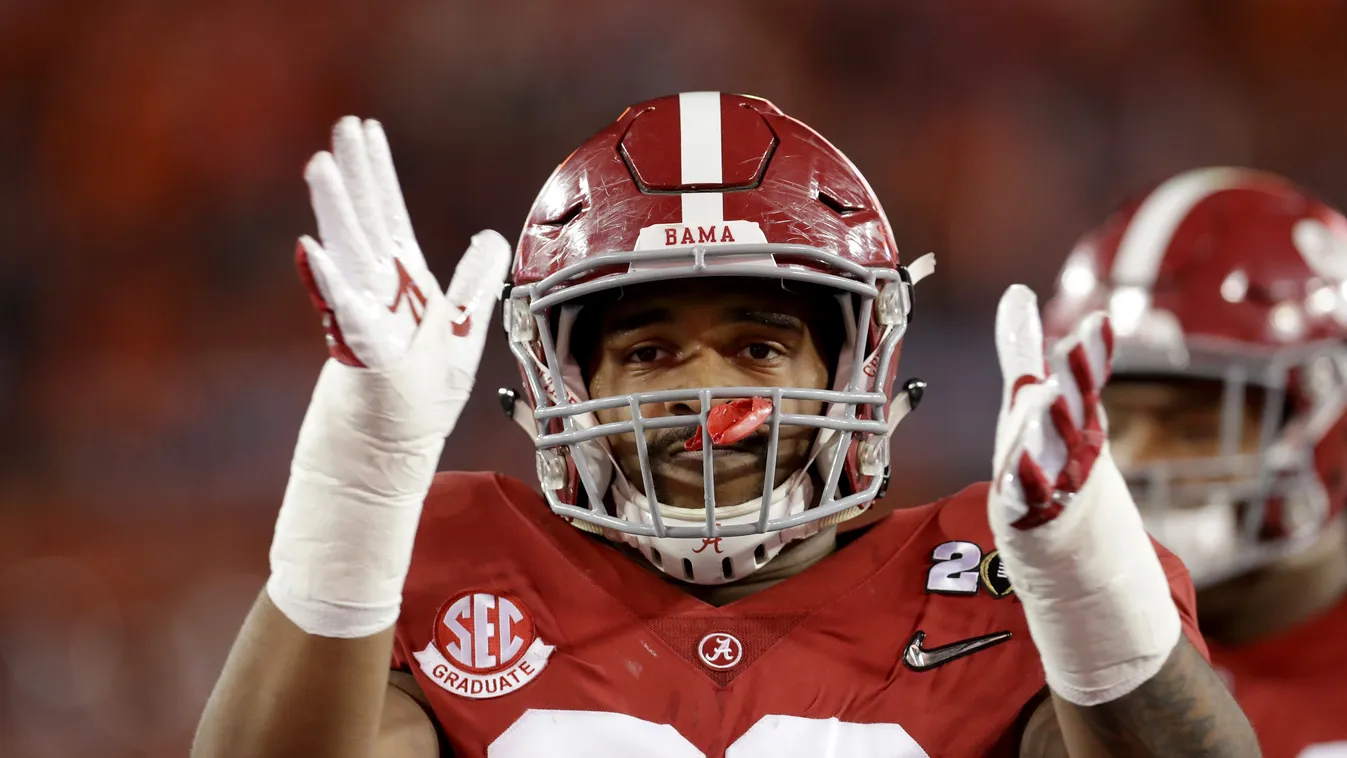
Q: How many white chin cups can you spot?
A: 2